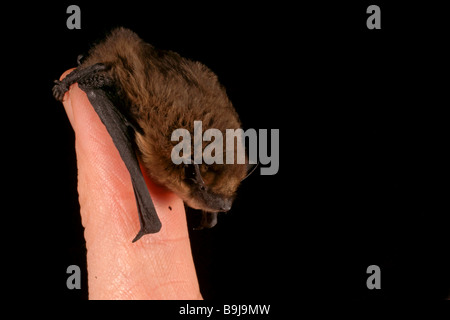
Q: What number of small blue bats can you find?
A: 0